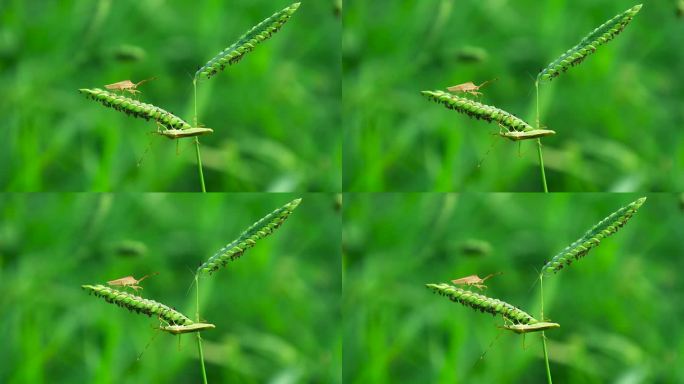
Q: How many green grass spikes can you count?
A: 8